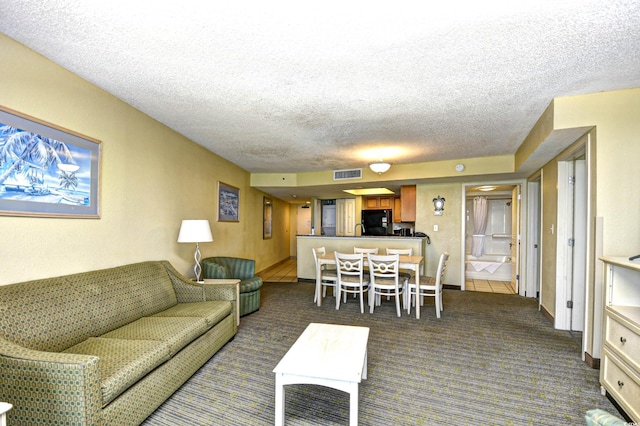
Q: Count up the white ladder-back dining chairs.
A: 6